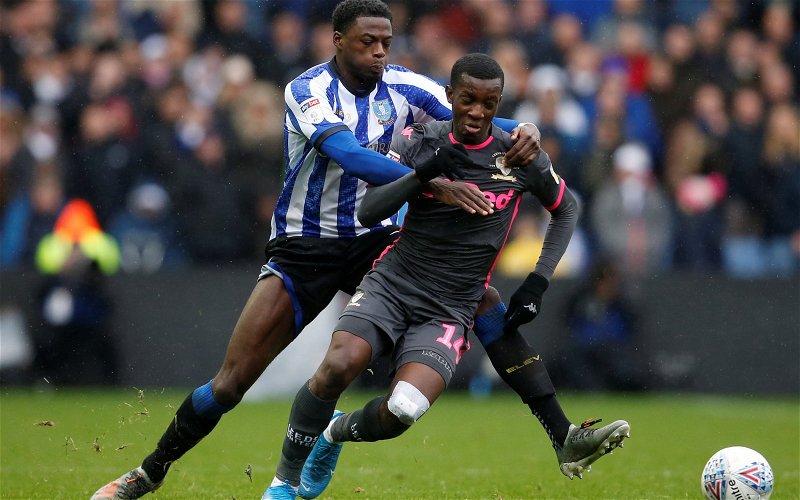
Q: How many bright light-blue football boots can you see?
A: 2